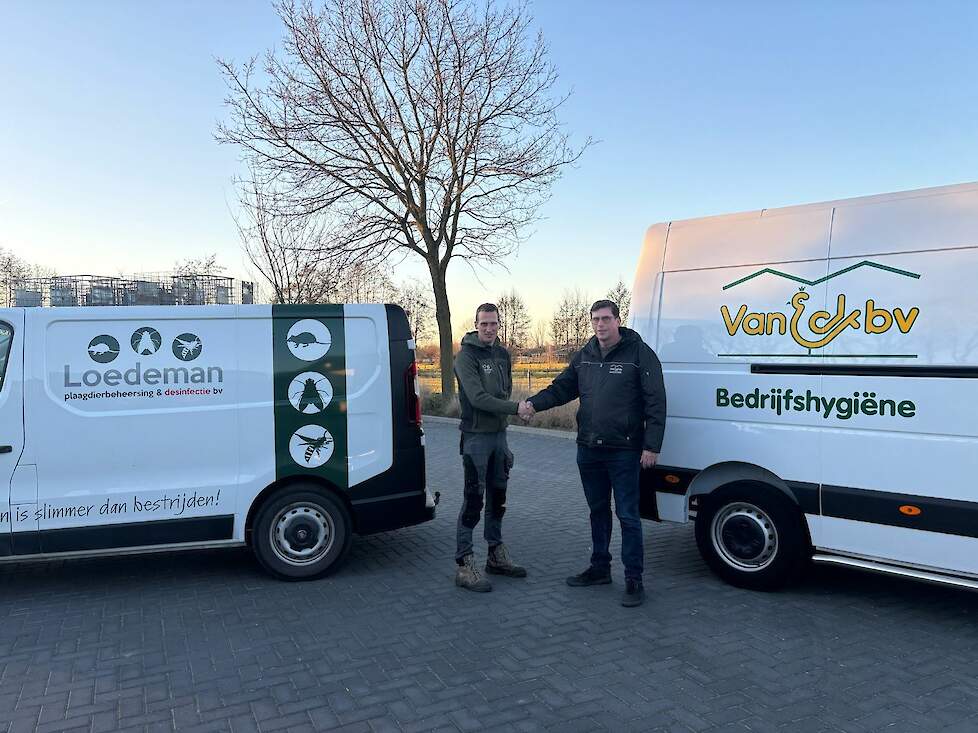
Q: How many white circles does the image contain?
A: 3